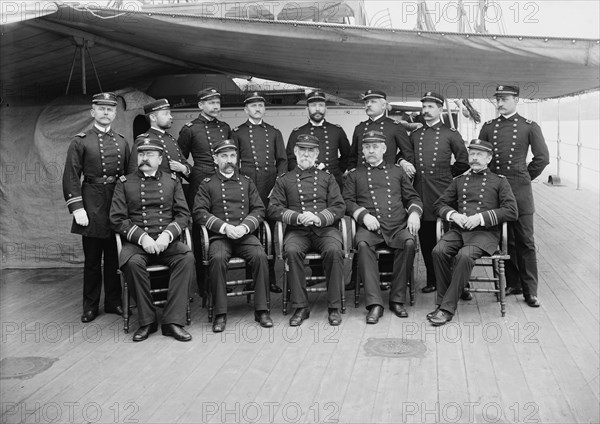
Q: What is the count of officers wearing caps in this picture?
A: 13